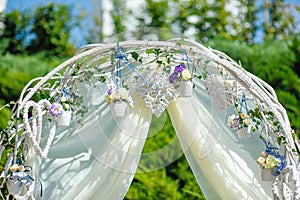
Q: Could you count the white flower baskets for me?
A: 6